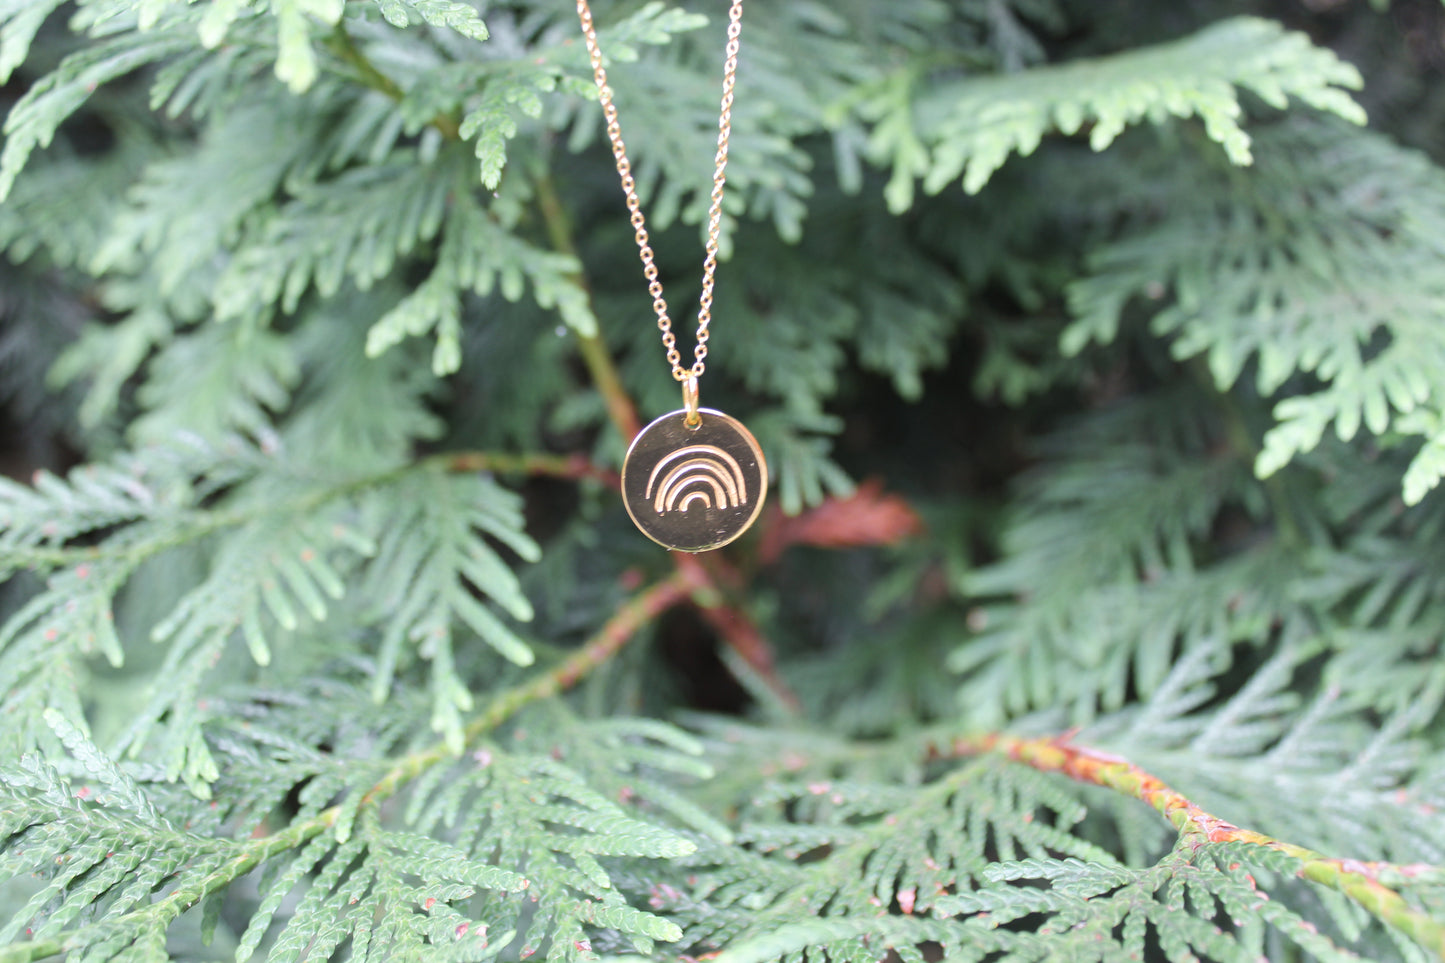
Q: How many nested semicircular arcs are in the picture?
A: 4